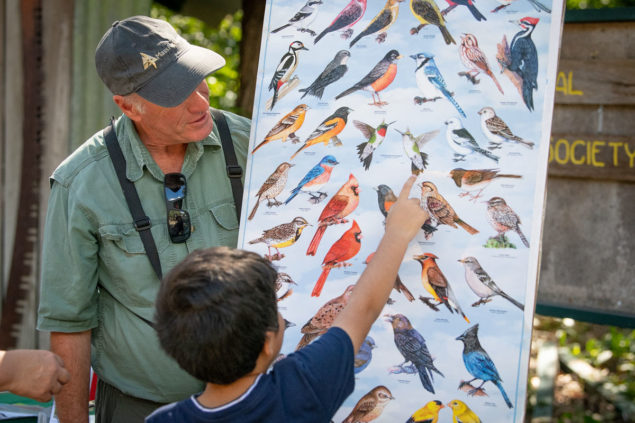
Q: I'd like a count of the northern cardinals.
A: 2